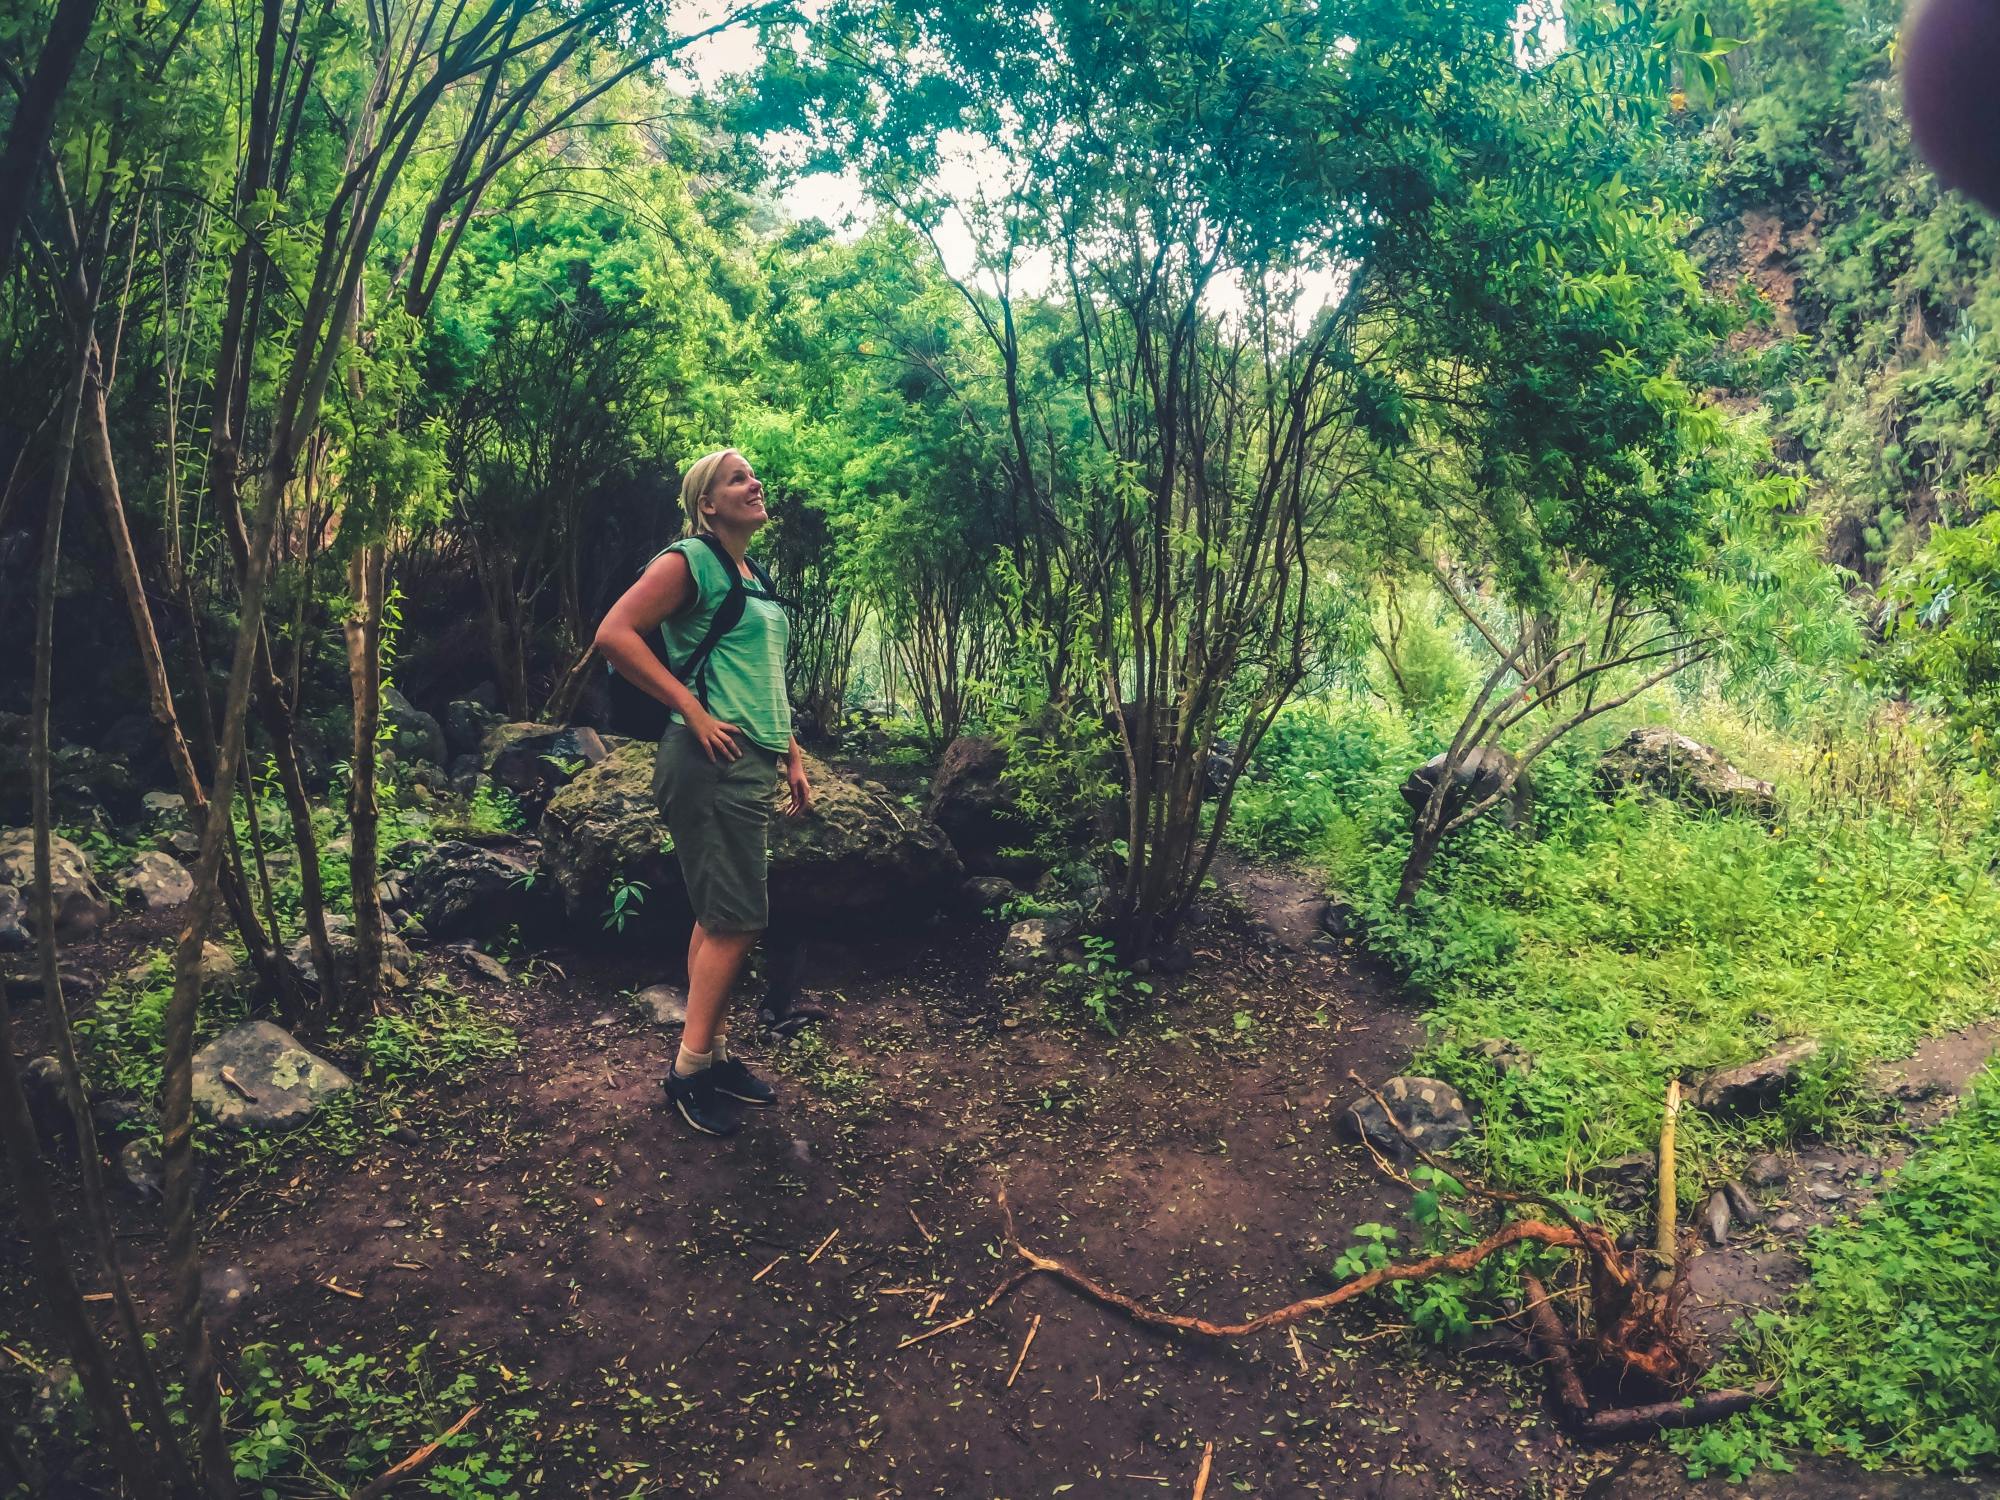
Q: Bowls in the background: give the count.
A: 0